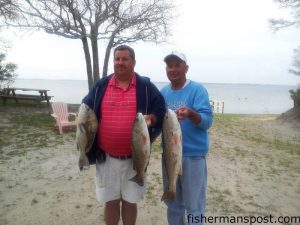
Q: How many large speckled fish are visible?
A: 3